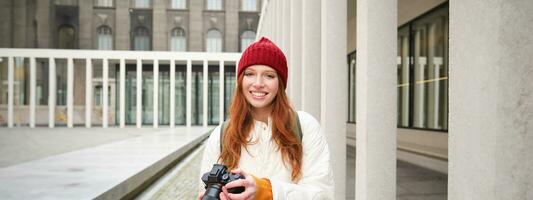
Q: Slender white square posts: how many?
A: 13